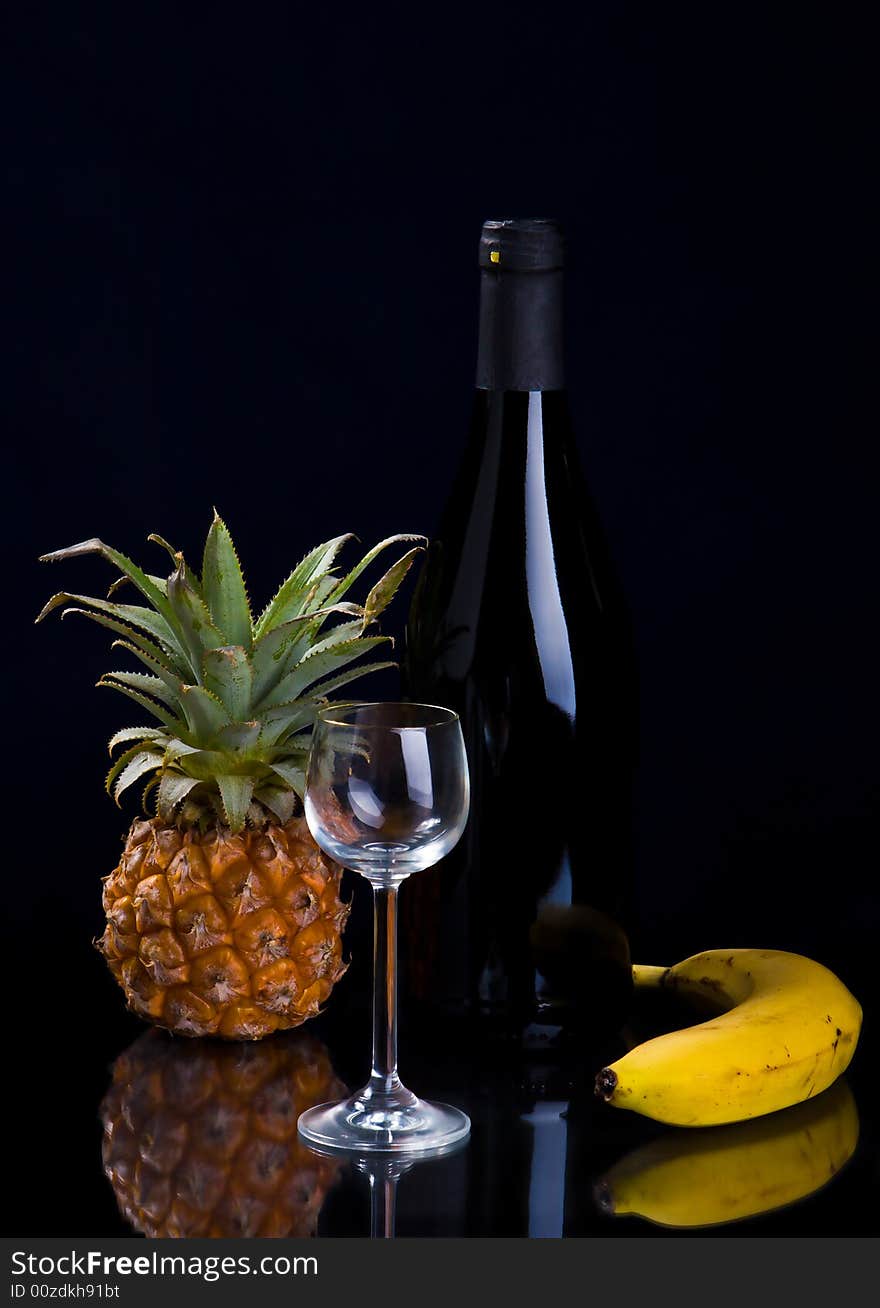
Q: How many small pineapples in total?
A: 1